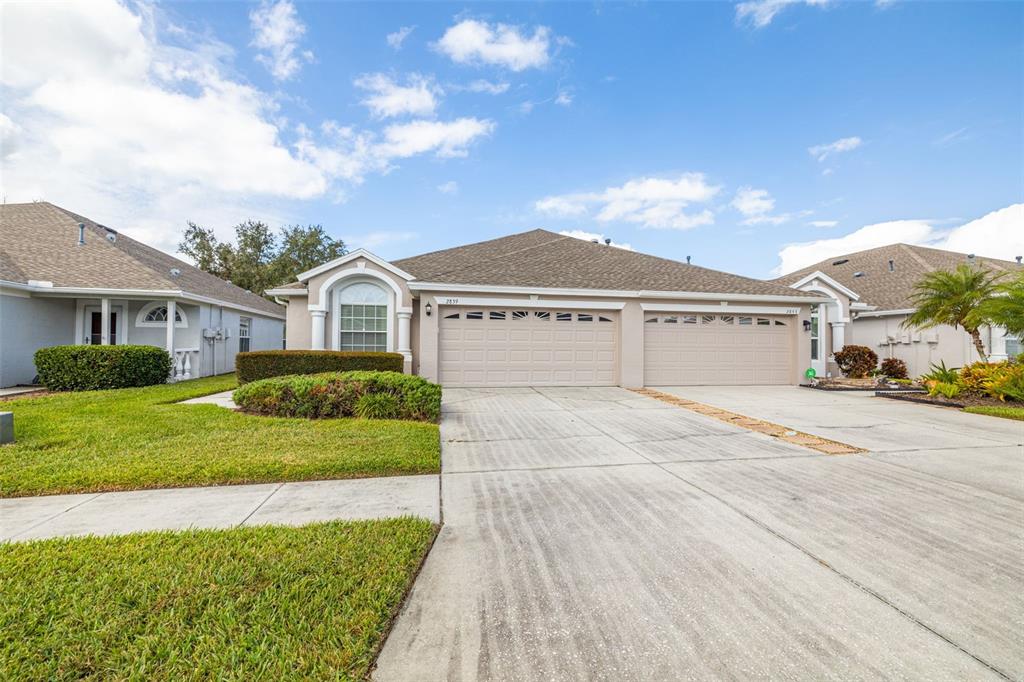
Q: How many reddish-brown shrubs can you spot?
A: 2